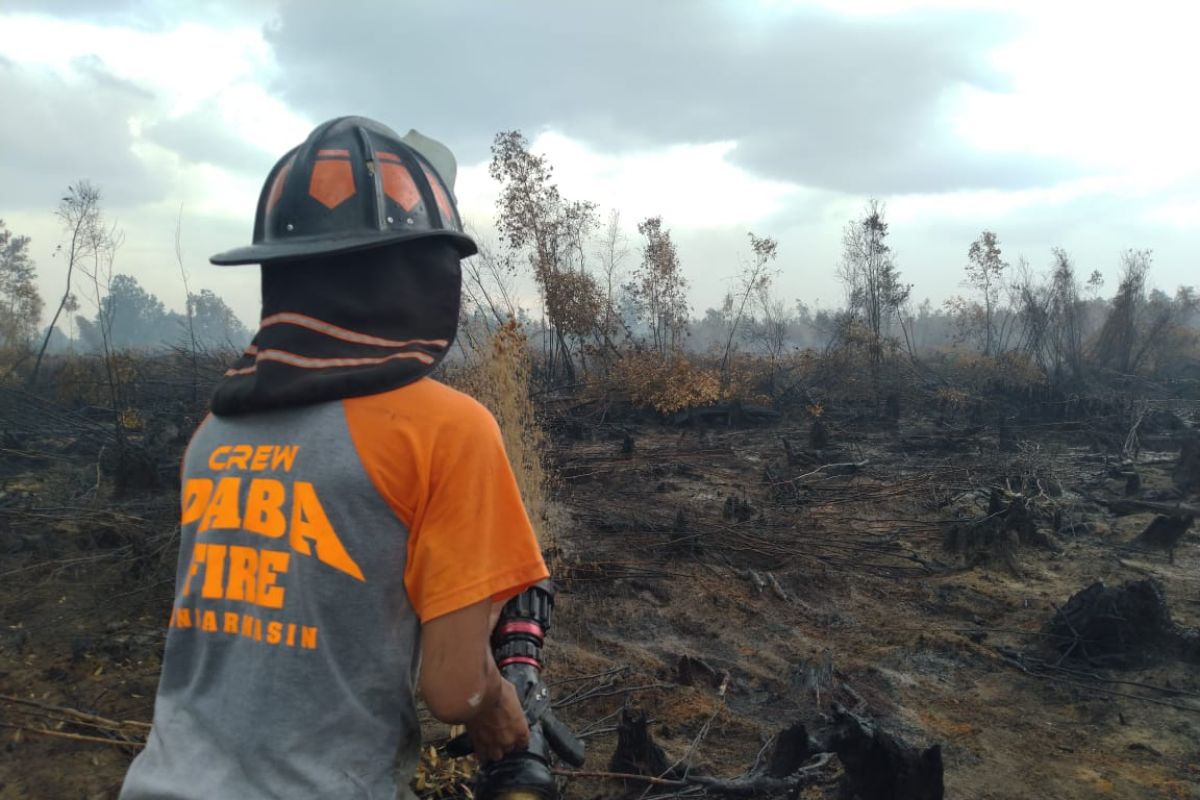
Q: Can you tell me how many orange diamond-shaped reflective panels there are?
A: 4